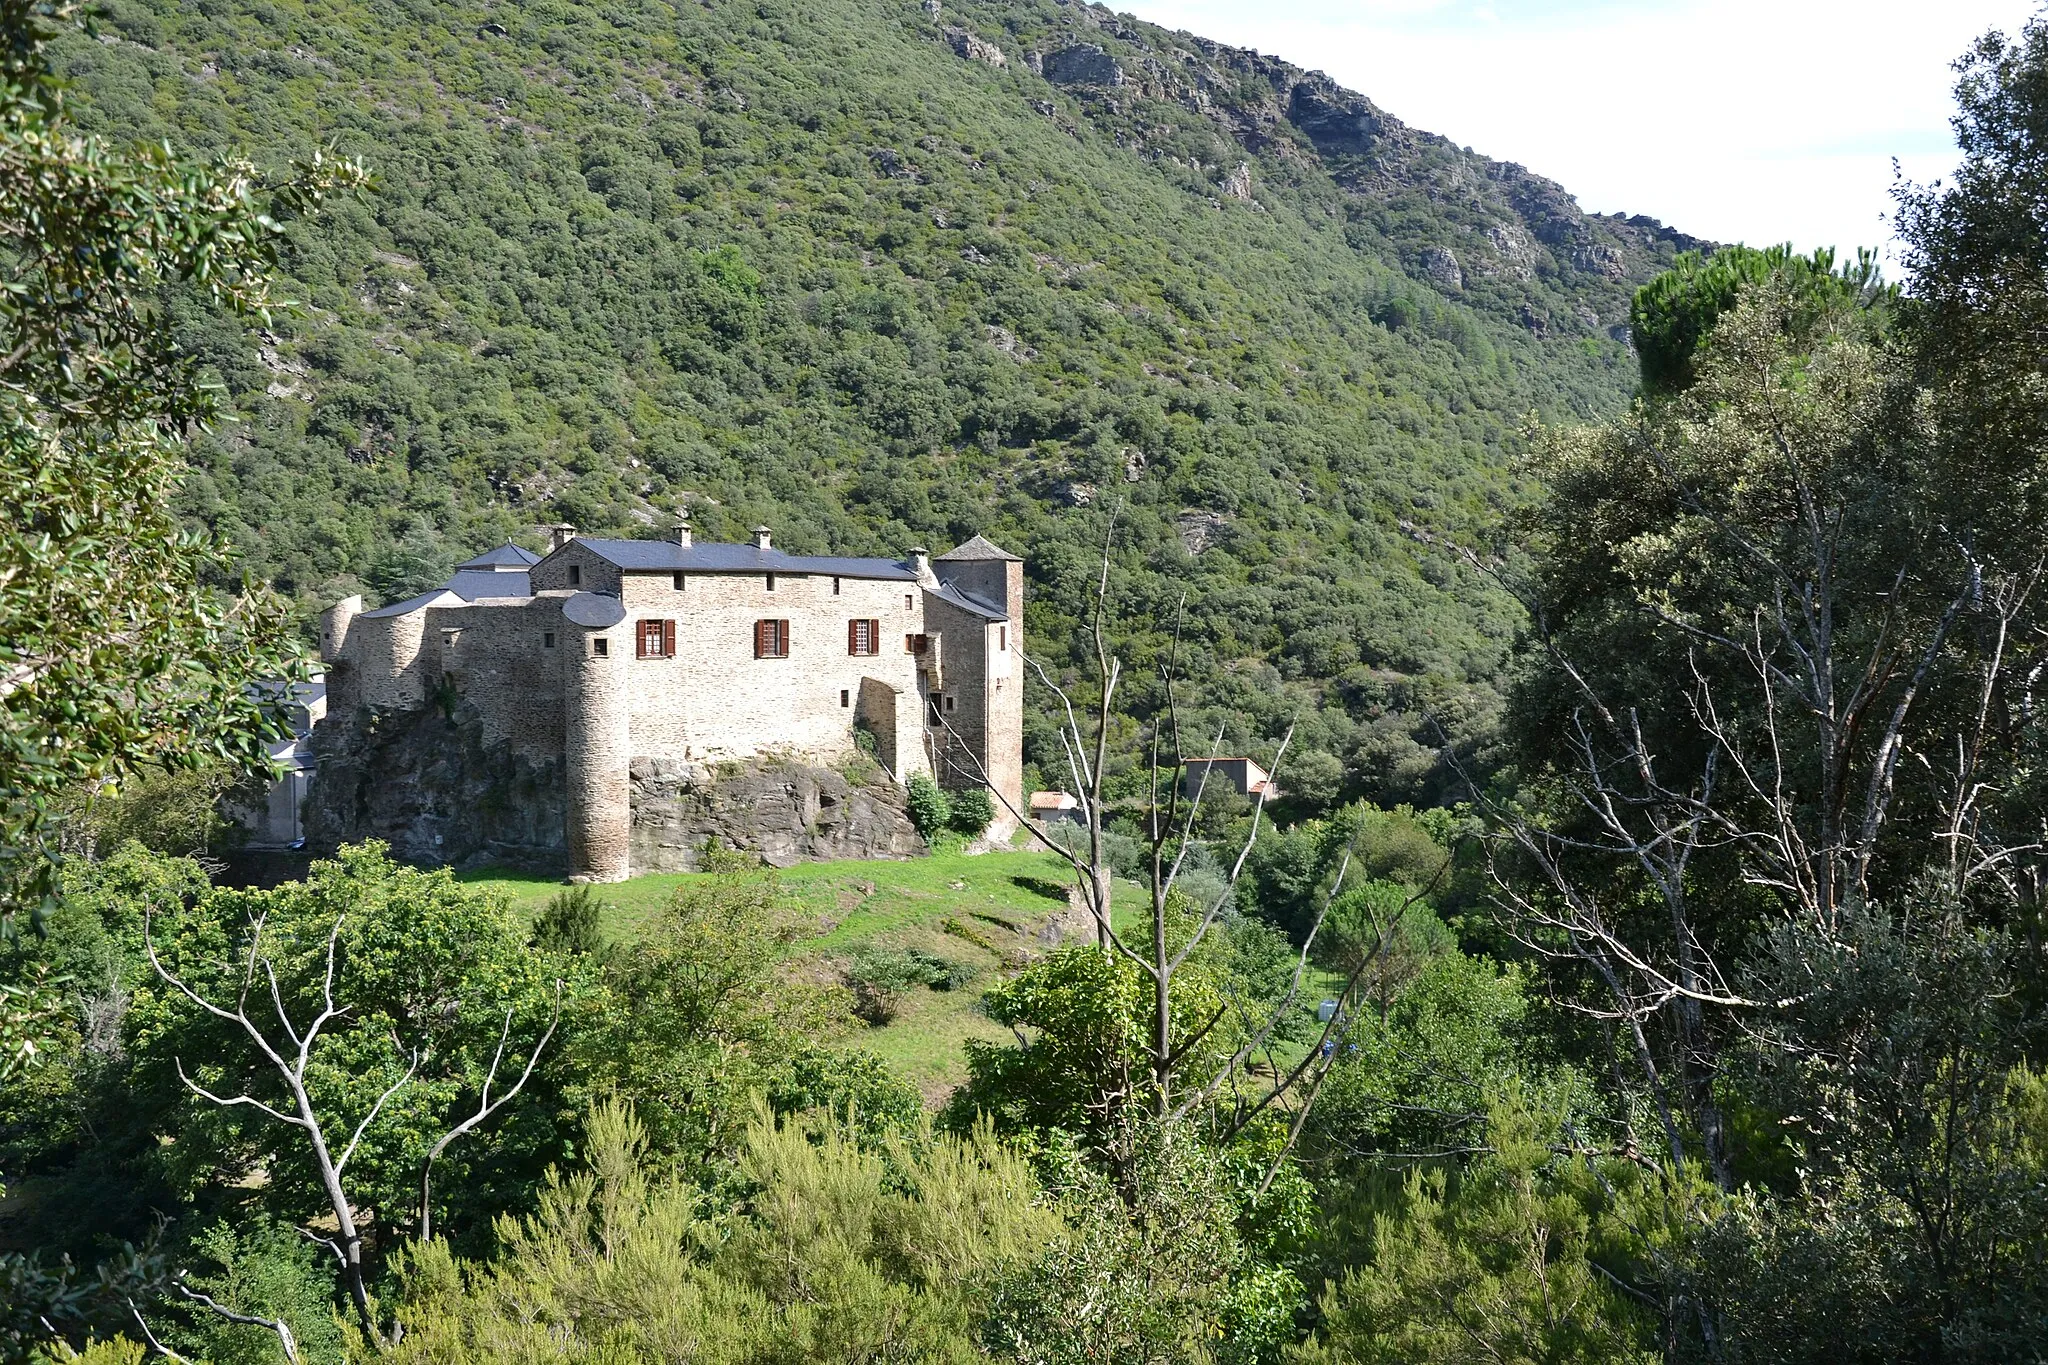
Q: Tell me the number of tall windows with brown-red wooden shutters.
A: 3